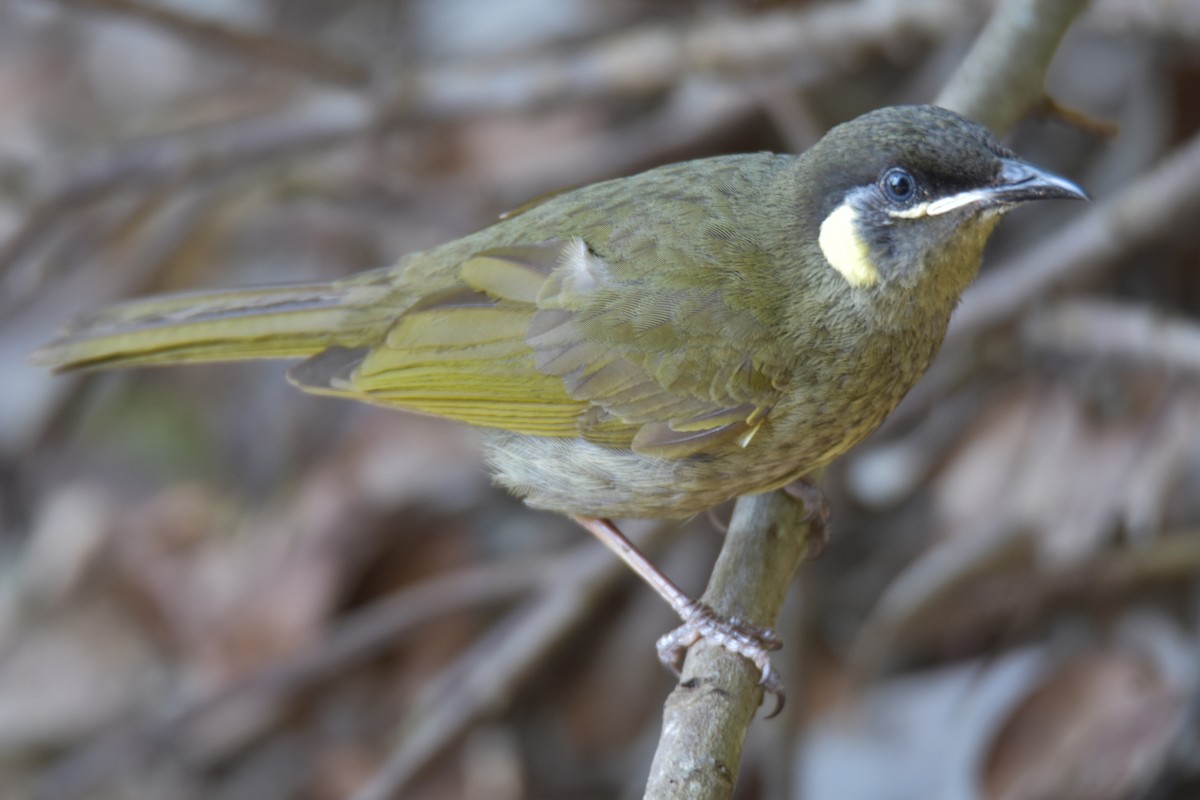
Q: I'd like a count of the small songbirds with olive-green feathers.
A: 1